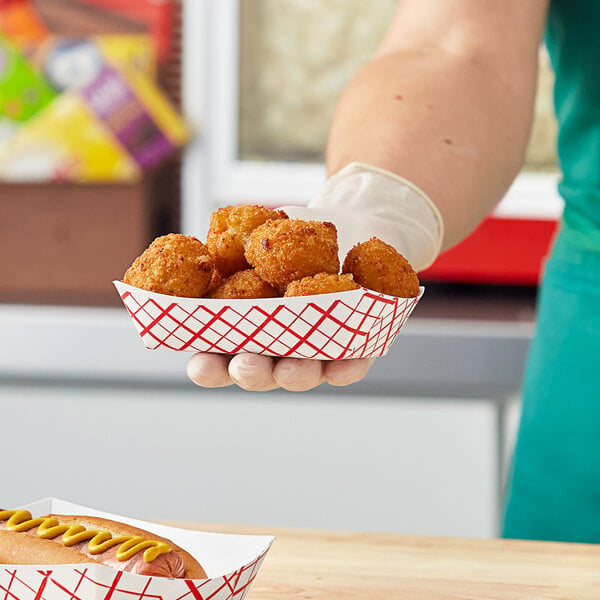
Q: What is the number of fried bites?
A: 6